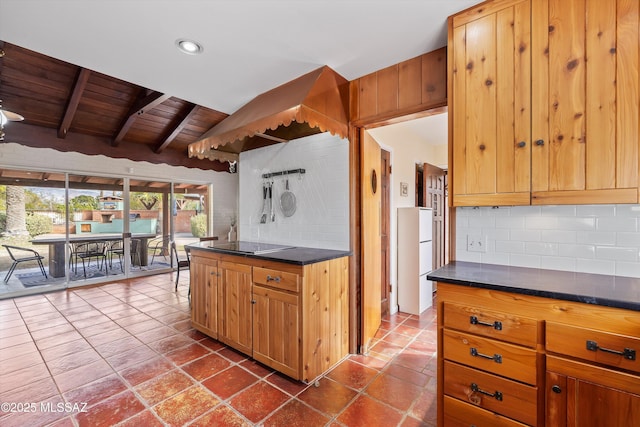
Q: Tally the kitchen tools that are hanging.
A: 3